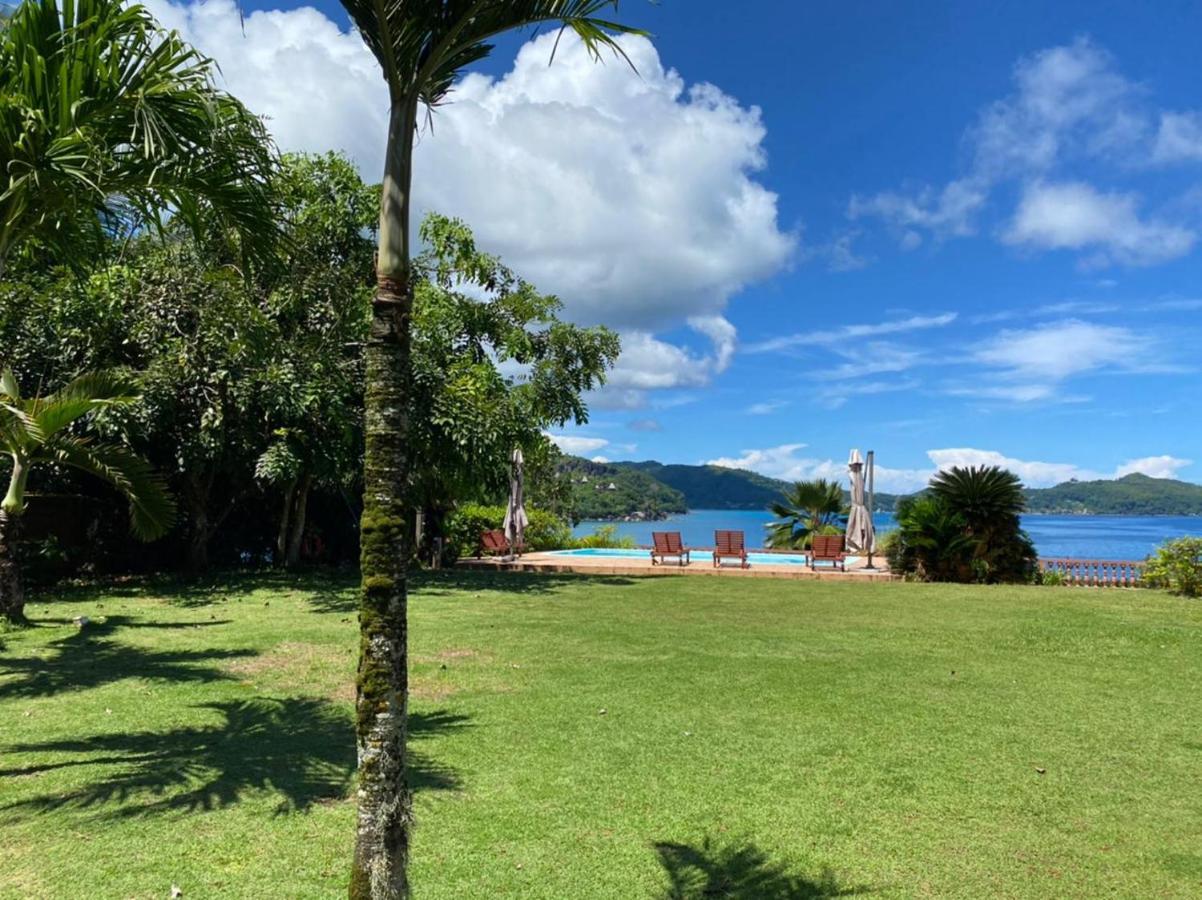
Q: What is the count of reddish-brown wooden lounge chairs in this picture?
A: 4